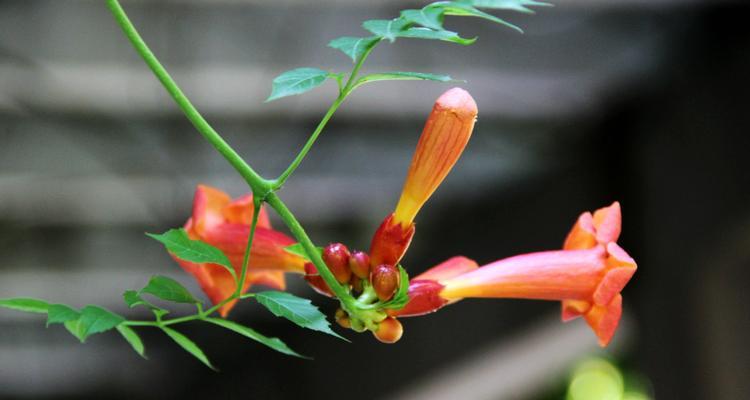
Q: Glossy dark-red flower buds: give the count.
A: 3